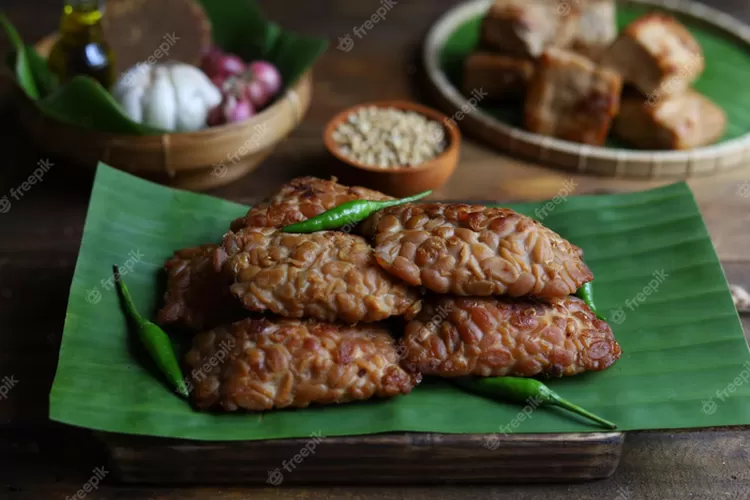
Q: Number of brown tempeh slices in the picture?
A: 6